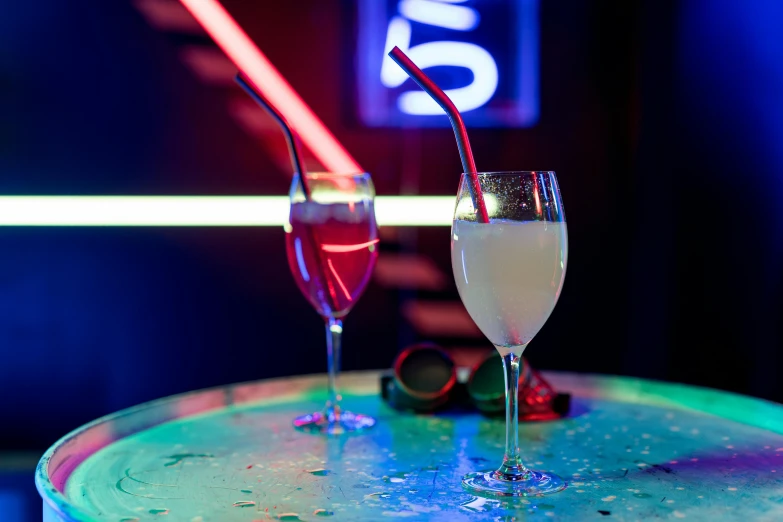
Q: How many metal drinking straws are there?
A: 2